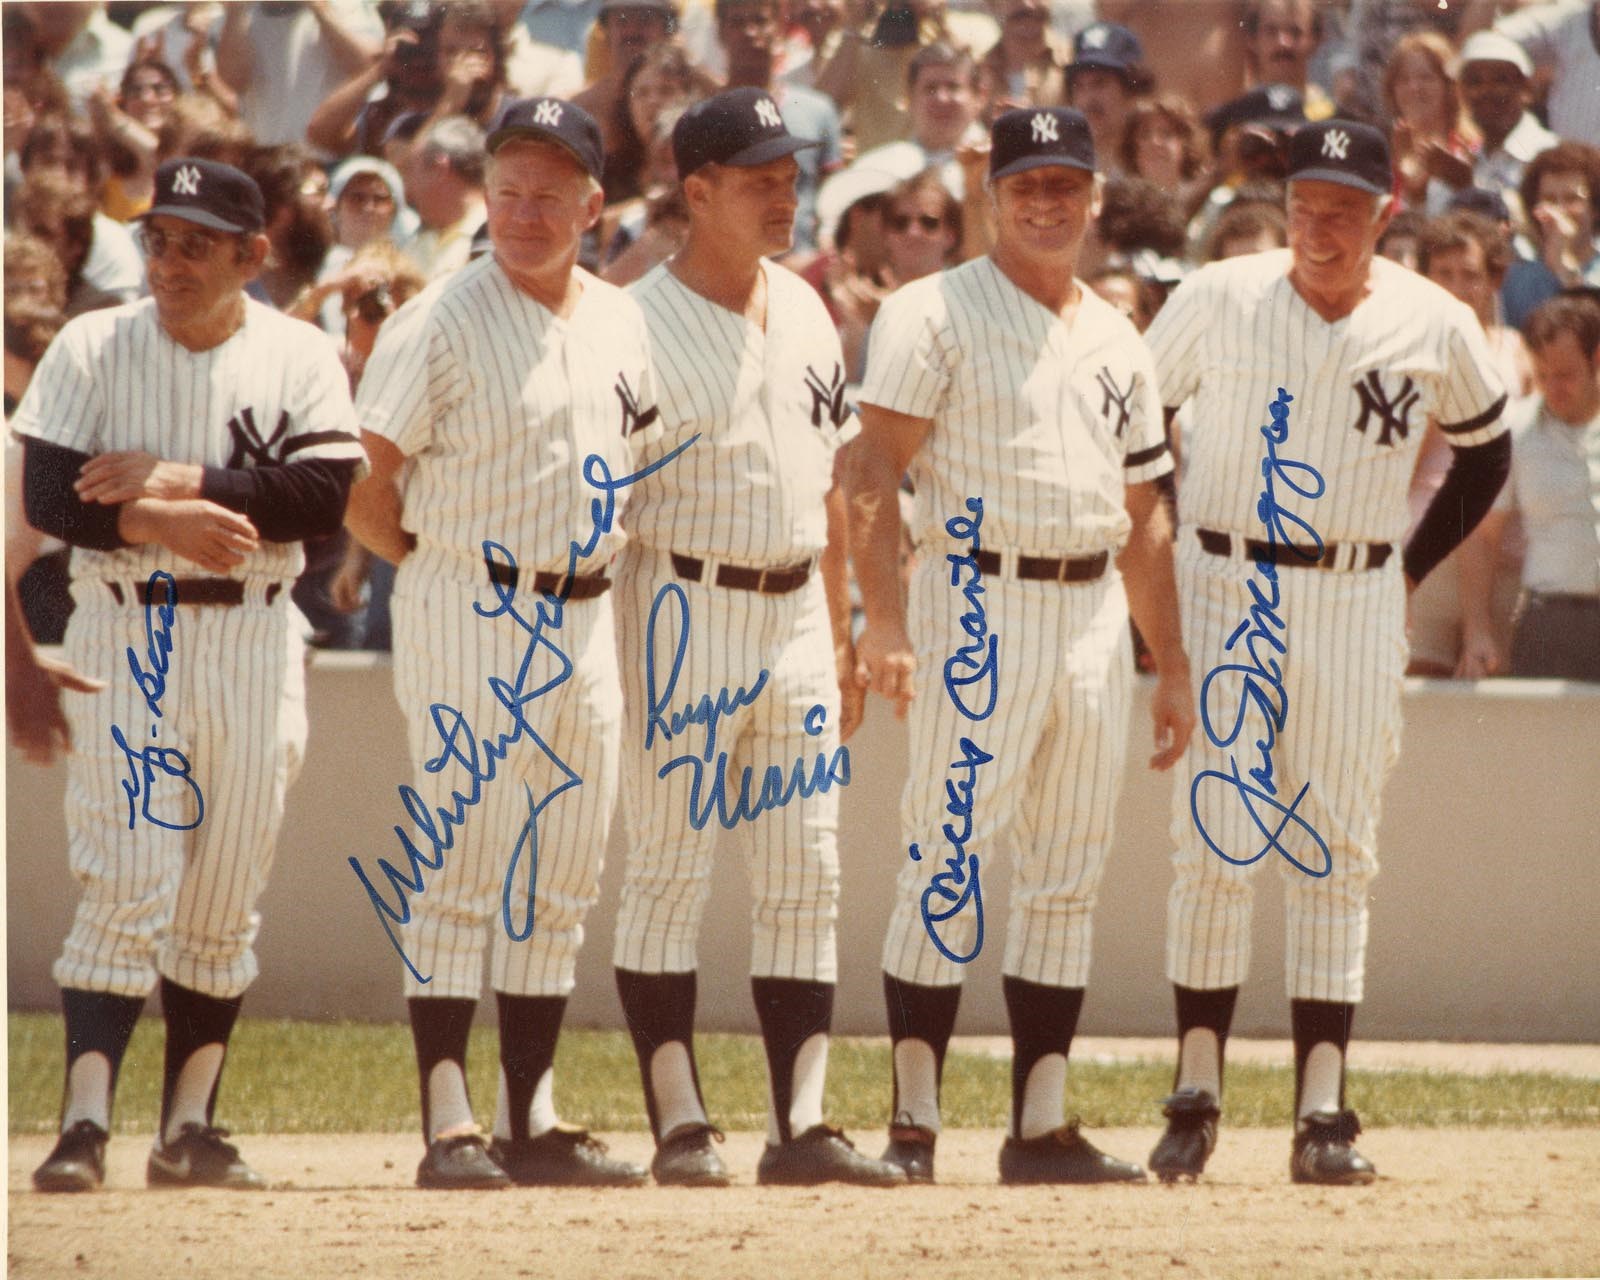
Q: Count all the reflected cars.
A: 0